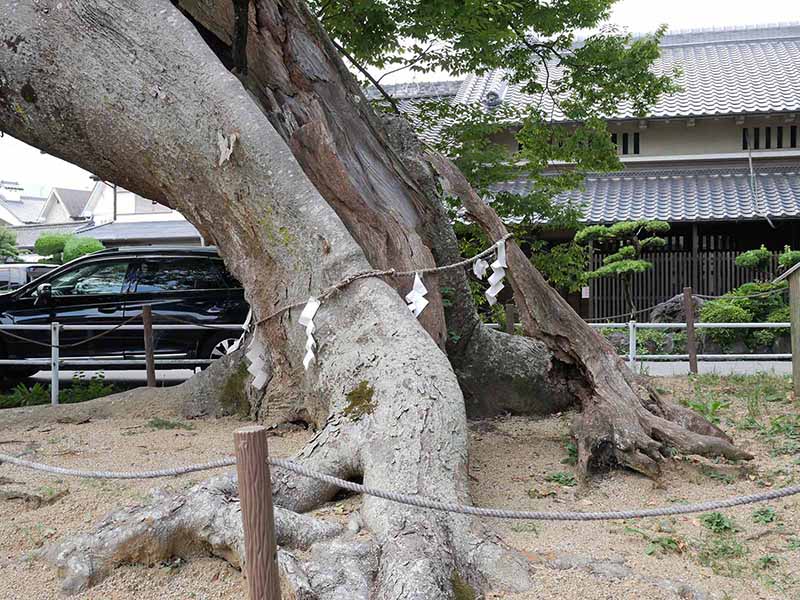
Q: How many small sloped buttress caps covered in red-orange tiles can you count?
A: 0